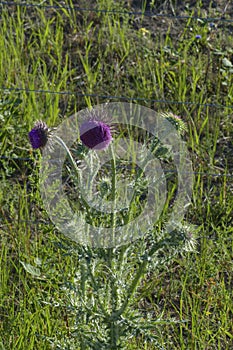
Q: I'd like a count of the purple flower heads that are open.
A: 2